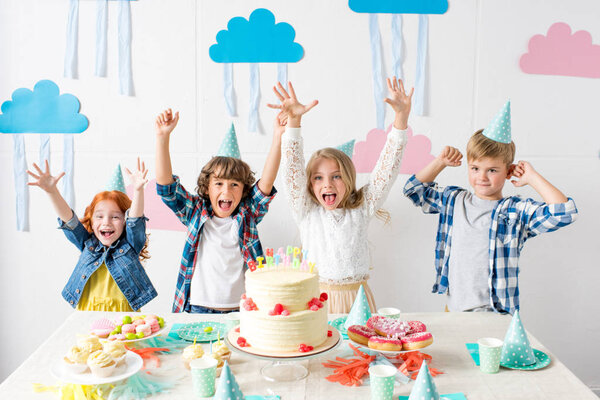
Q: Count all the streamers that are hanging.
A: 12